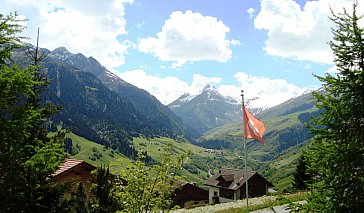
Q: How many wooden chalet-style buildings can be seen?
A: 3